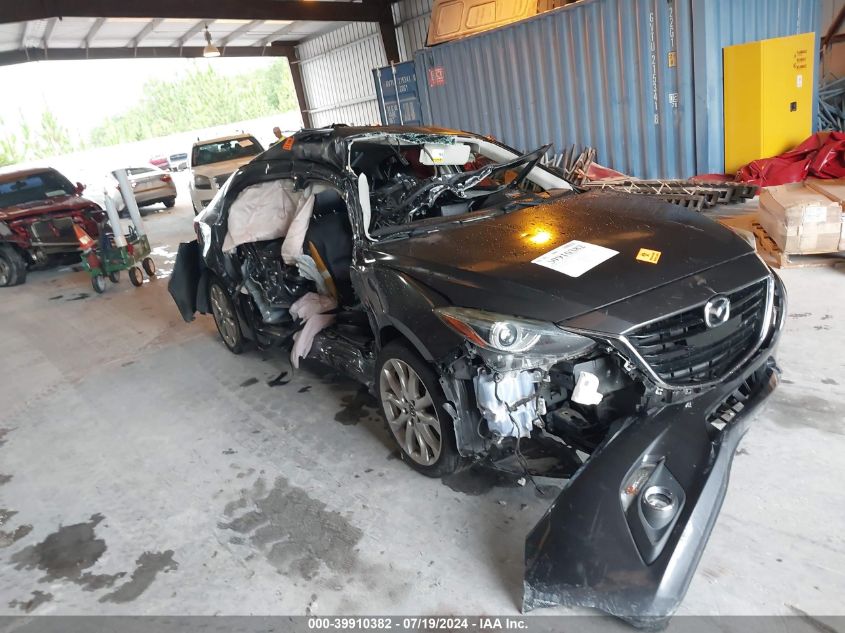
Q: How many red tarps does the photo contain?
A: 1